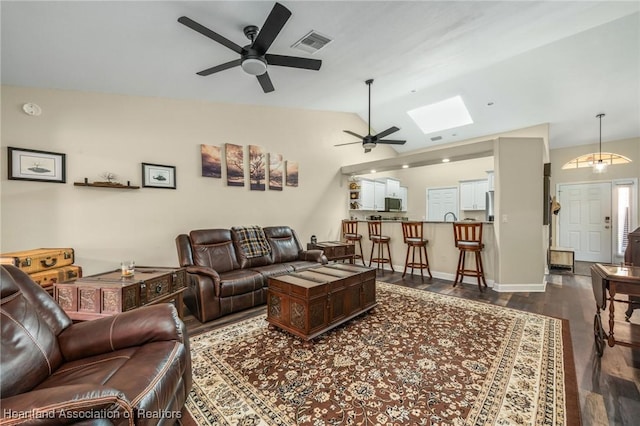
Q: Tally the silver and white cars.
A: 0